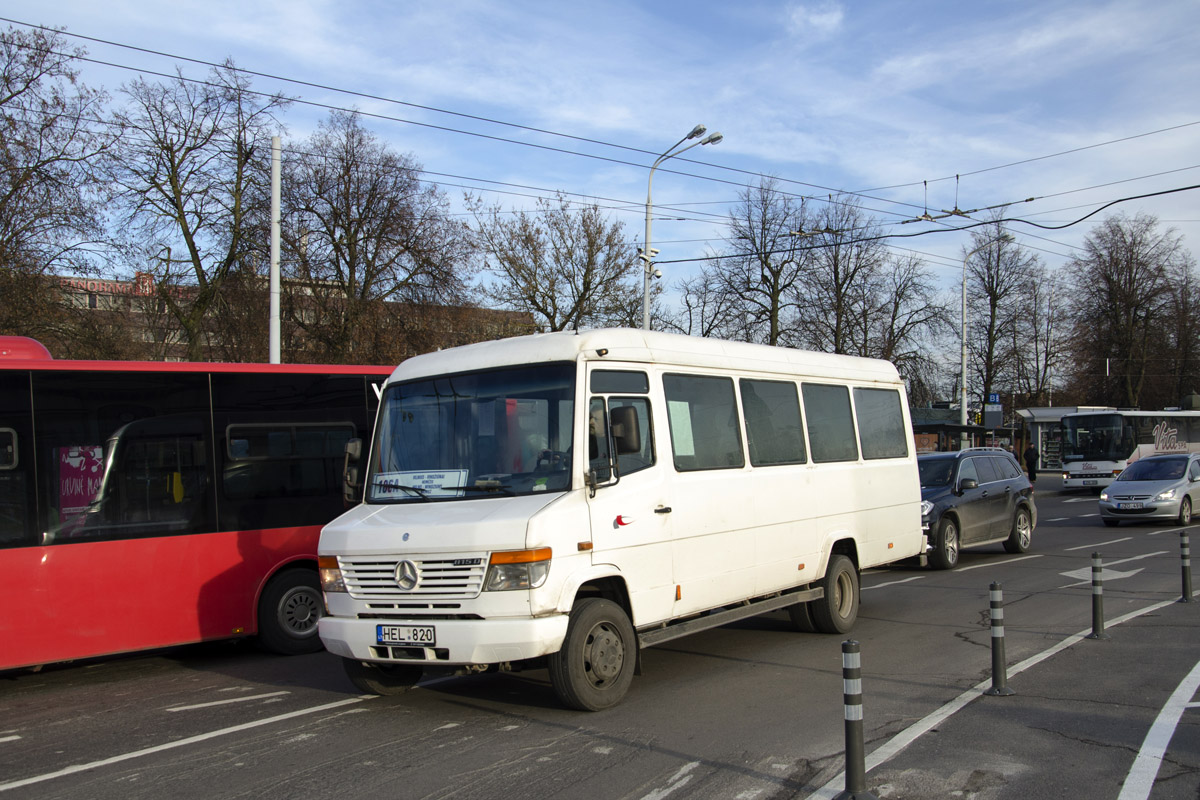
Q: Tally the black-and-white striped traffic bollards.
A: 4